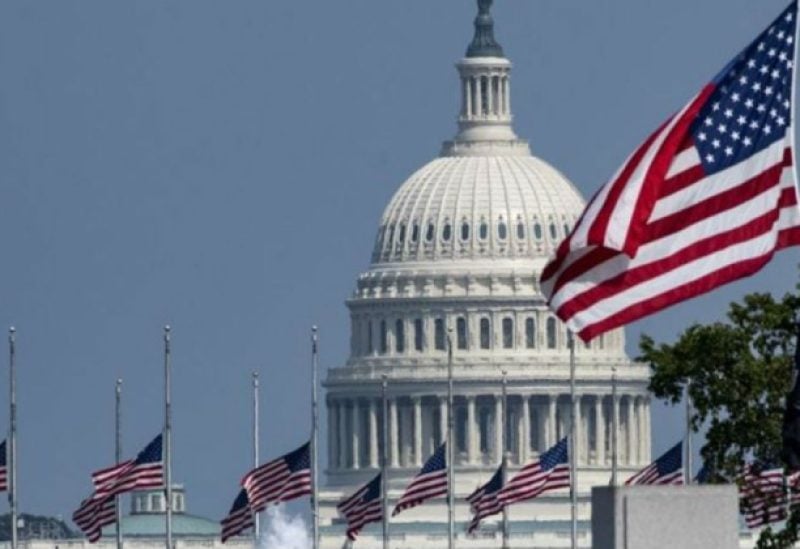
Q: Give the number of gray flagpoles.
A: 11